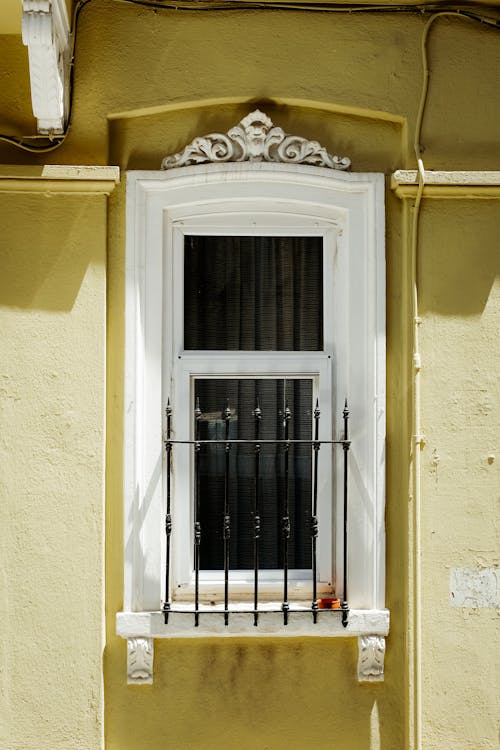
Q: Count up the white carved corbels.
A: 3